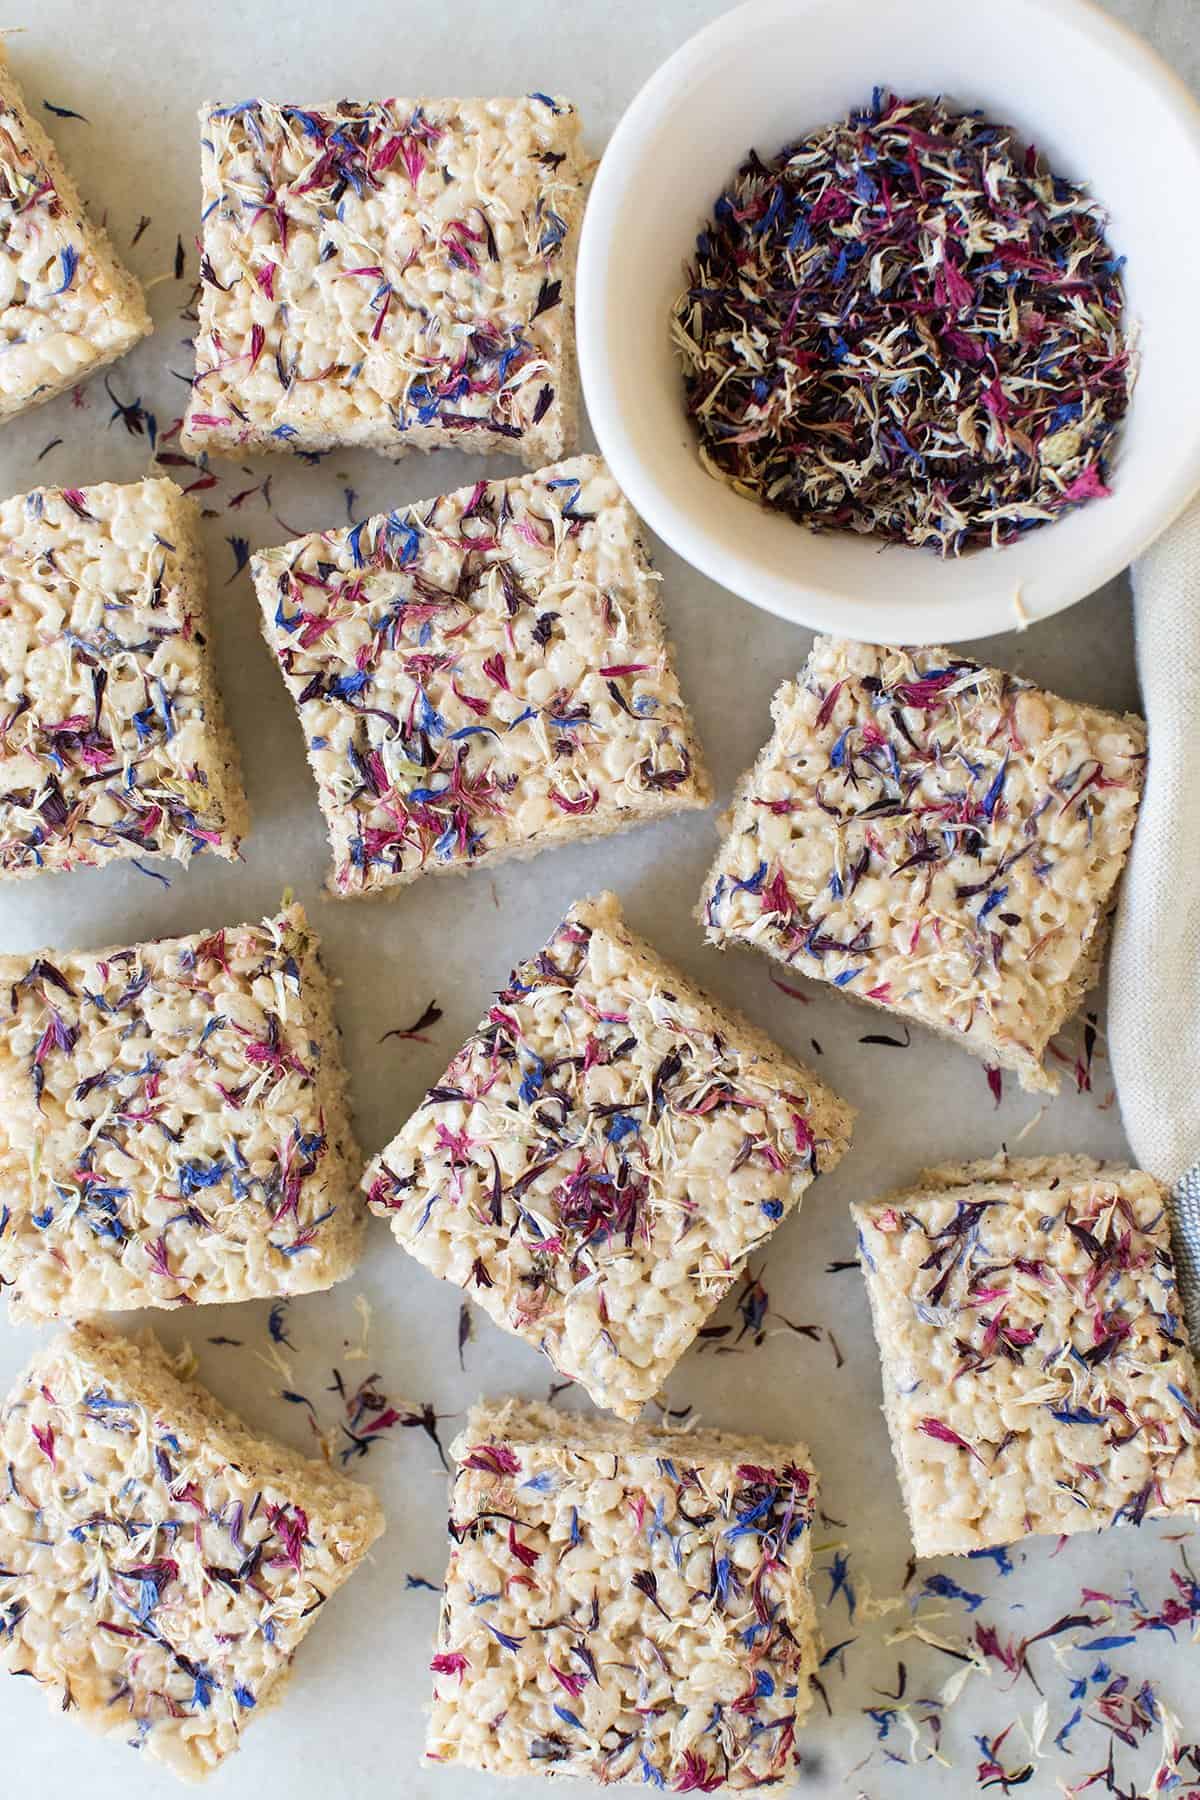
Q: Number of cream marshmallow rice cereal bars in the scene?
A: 10